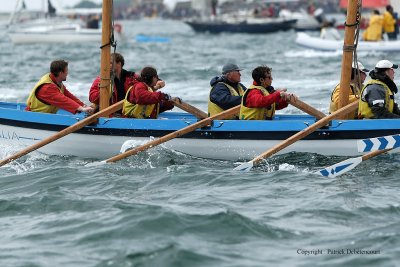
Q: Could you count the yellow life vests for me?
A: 6